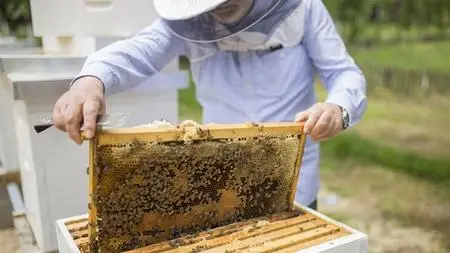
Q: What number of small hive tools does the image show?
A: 1